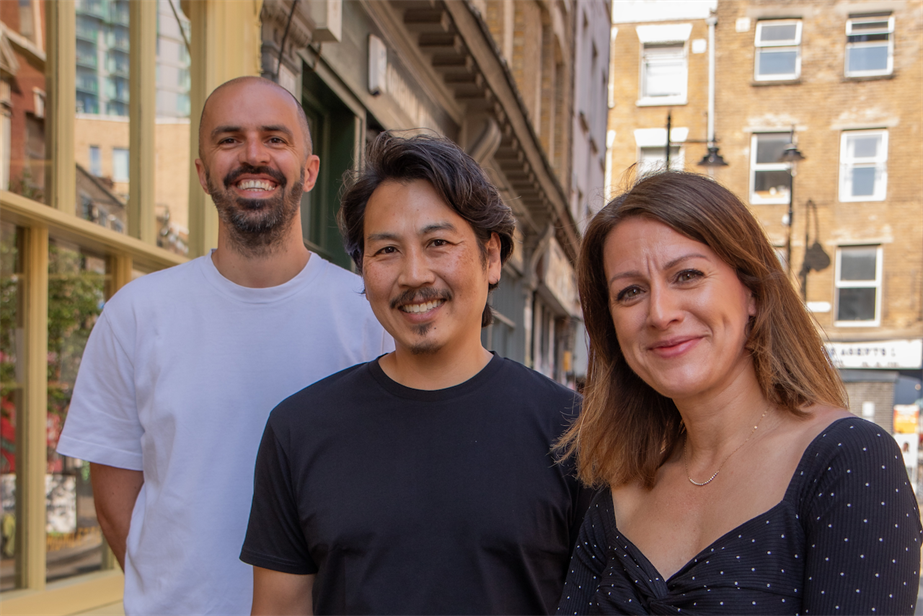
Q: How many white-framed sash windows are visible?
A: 7